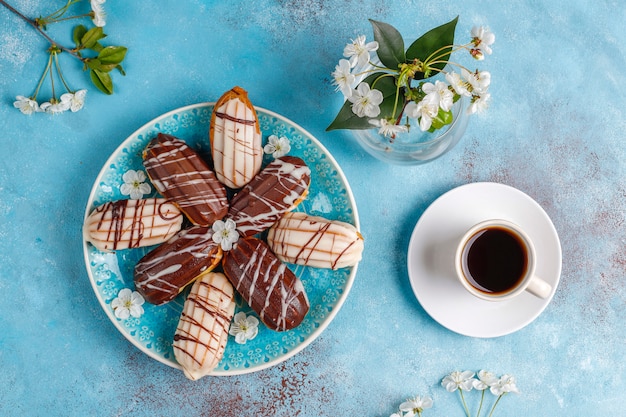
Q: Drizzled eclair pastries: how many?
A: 8